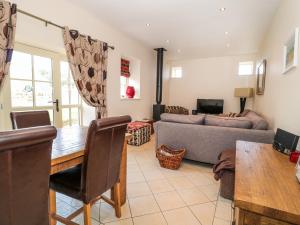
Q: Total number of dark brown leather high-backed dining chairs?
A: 3